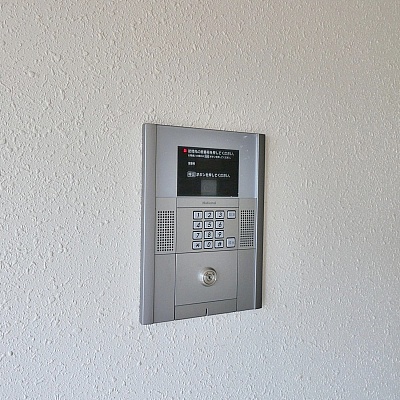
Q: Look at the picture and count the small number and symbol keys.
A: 12